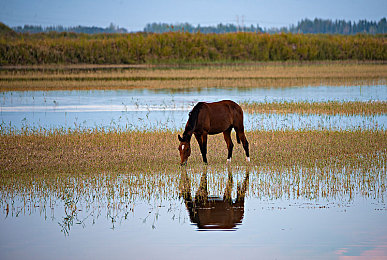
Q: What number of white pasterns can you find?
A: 2